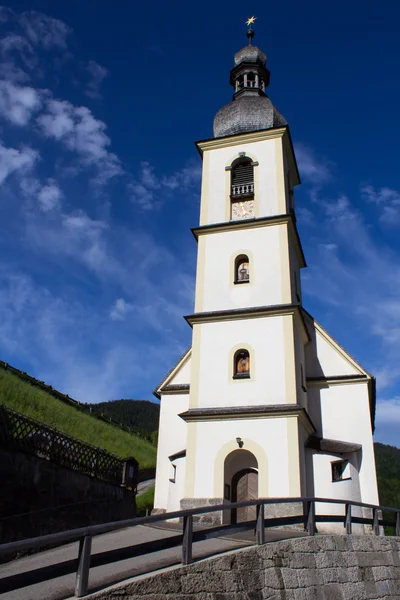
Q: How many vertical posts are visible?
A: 7